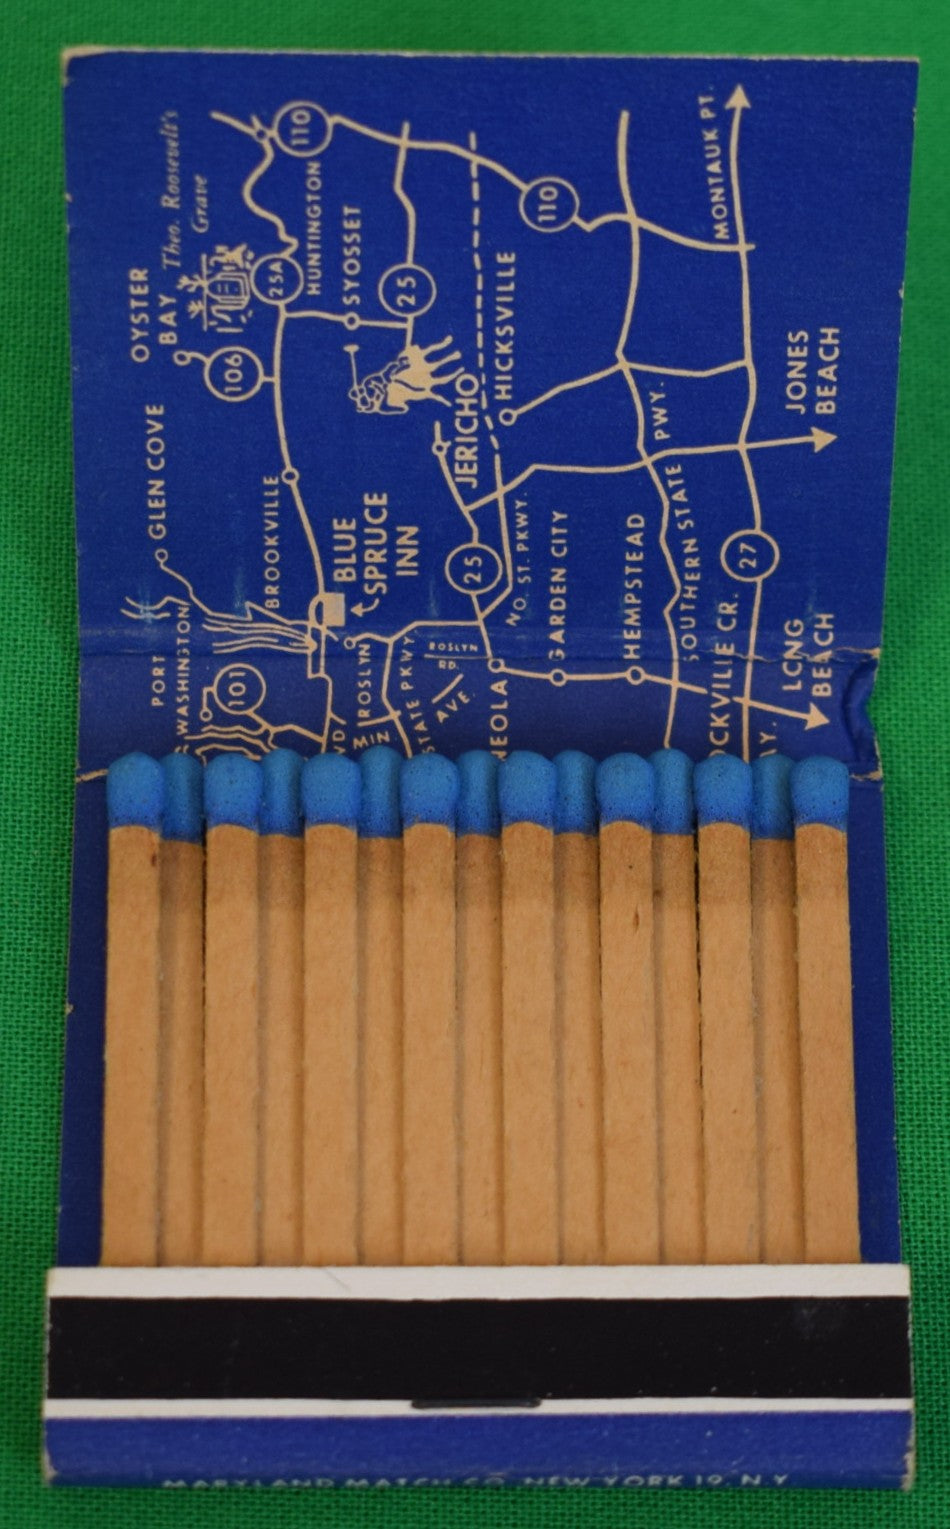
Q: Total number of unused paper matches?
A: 15